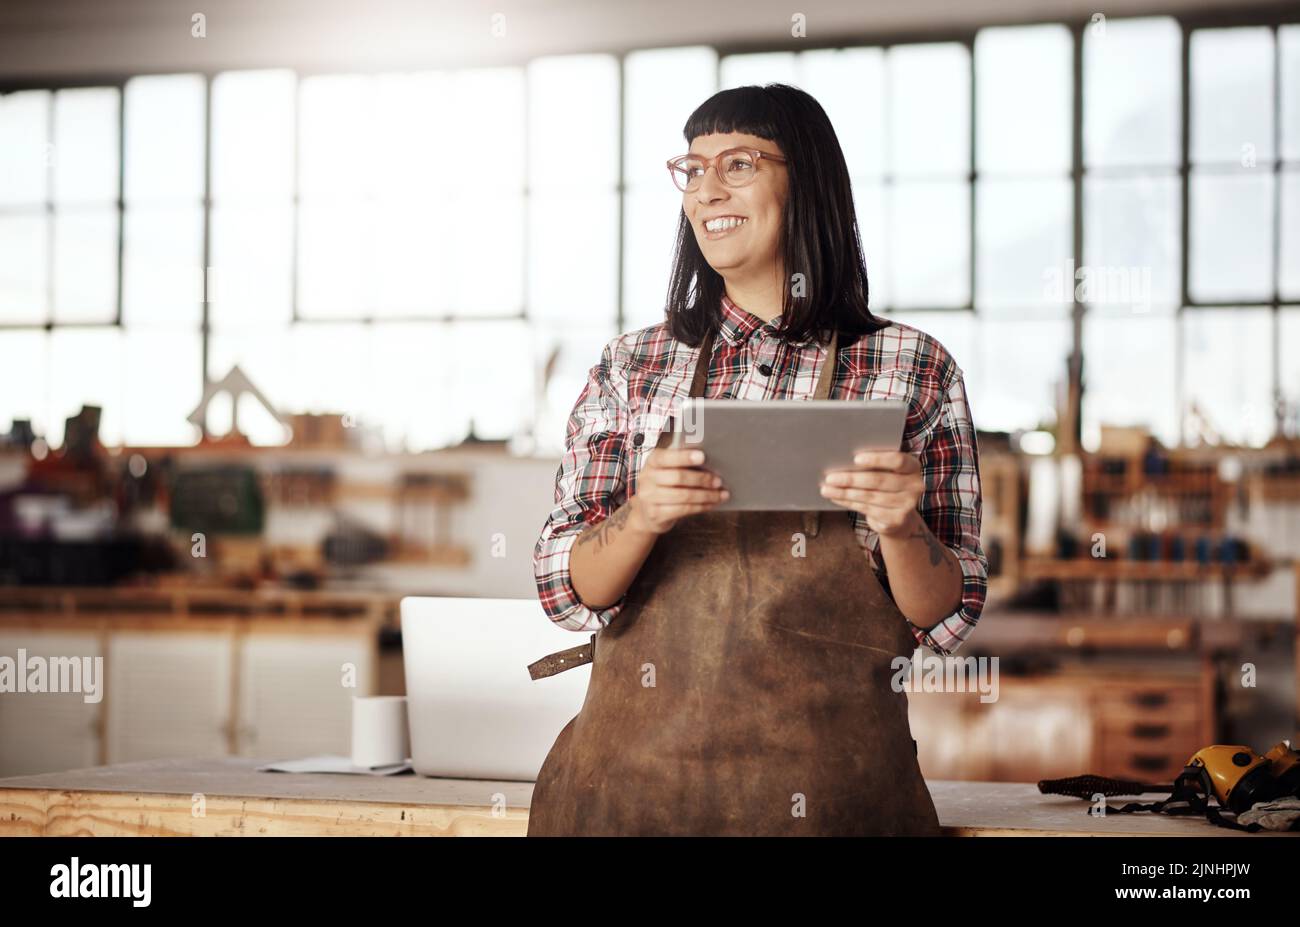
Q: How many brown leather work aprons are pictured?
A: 1